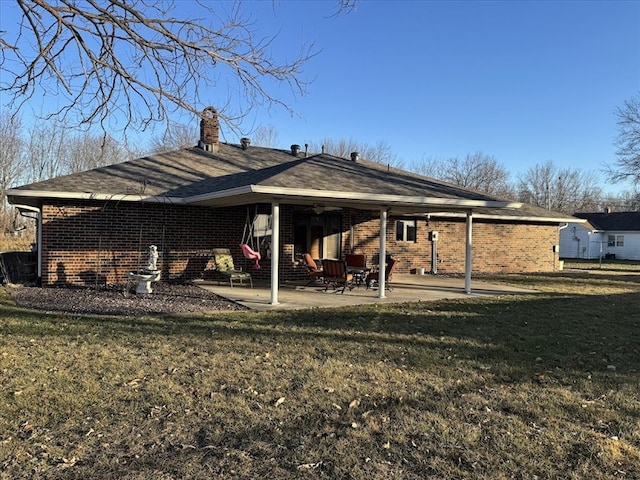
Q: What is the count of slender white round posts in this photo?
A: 3